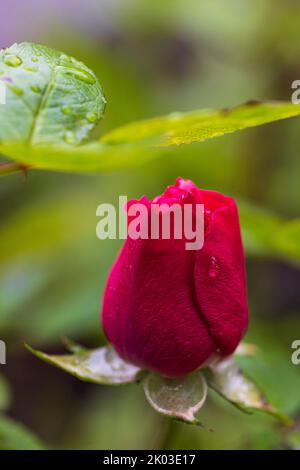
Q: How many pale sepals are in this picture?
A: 3